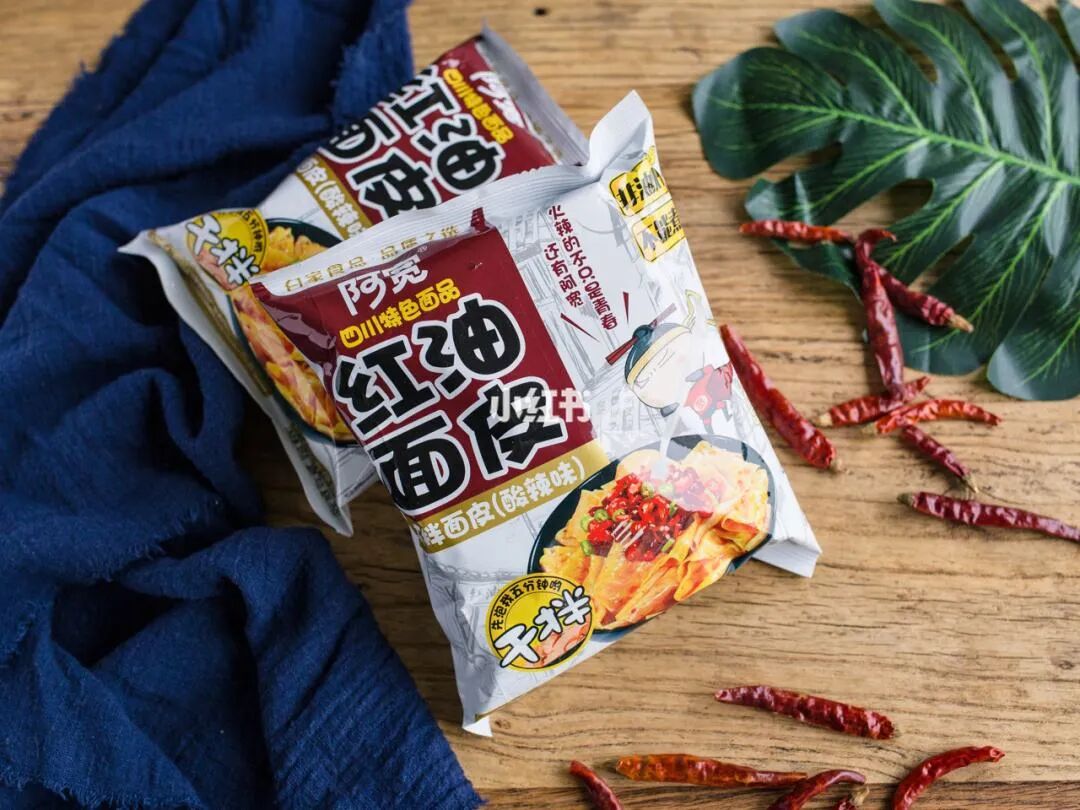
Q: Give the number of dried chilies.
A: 14